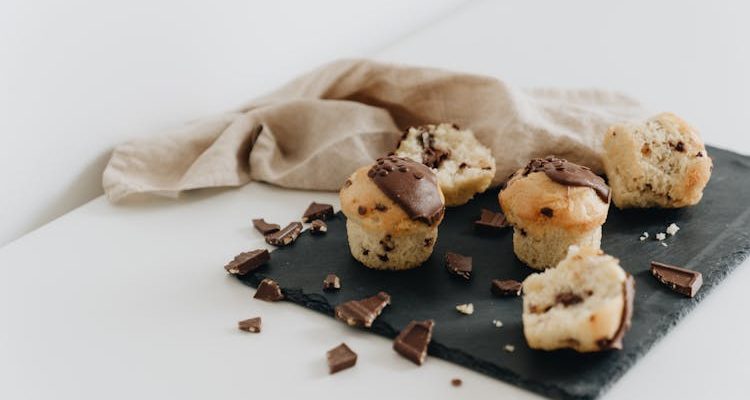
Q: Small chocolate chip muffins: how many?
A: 5